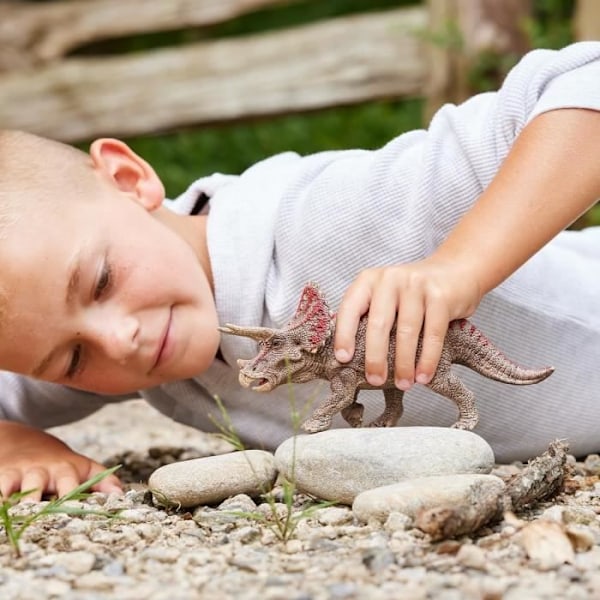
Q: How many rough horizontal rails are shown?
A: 2